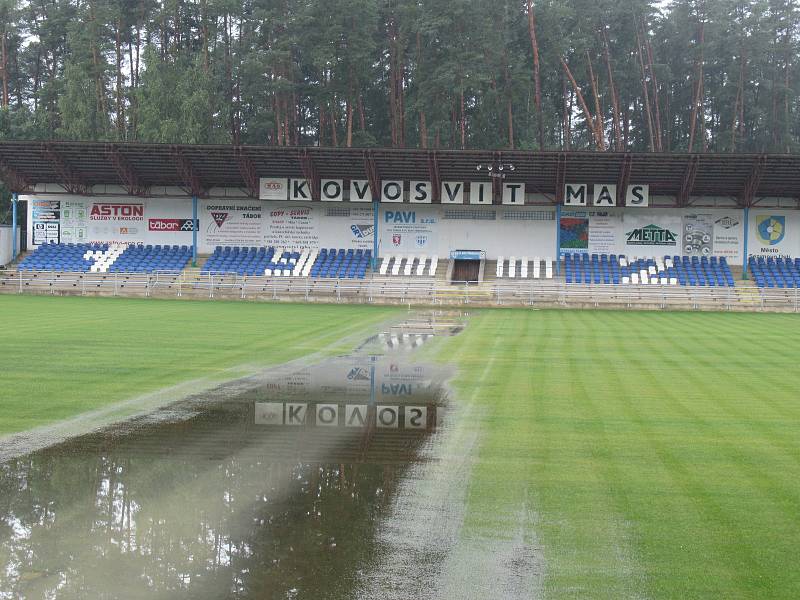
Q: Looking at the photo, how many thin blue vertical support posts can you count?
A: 5